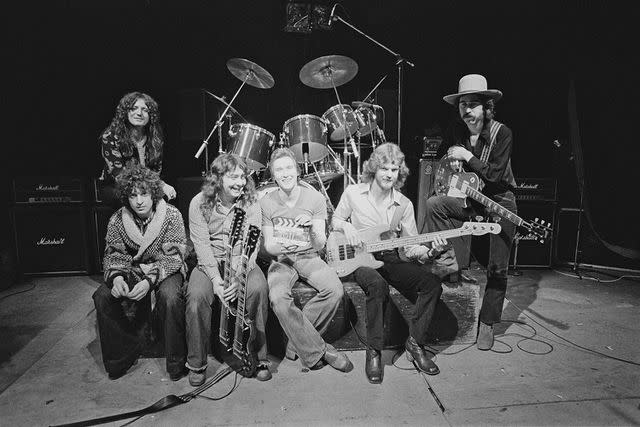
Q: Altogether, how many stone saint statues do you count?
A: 0